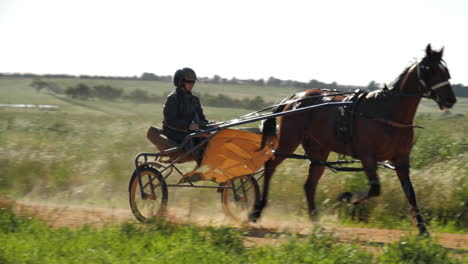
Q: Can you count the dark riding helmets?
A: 1